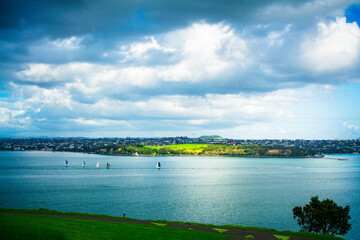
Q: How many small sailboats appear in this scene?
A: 5